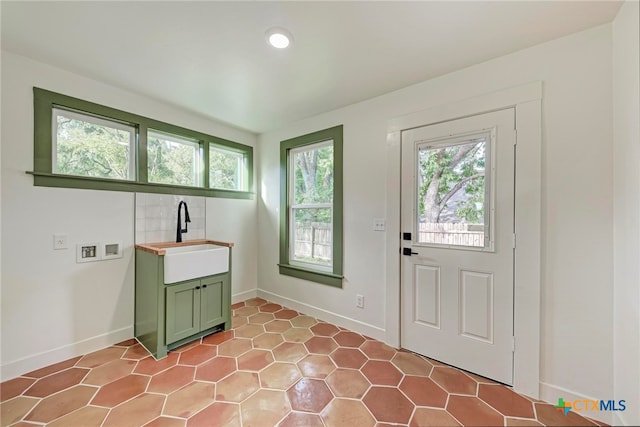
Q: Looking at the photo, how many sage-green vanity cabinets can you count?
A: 1